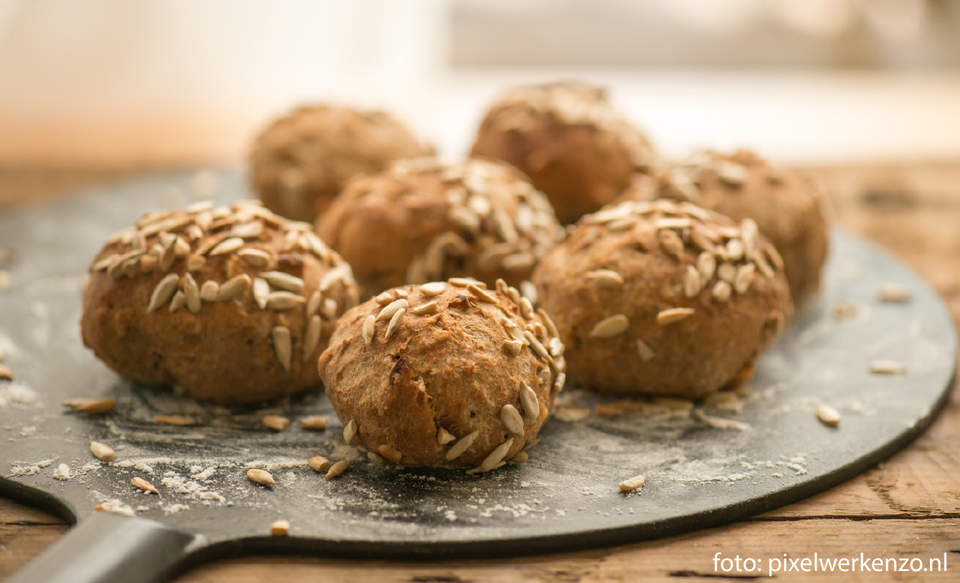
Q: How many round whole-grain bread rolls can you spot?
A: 7